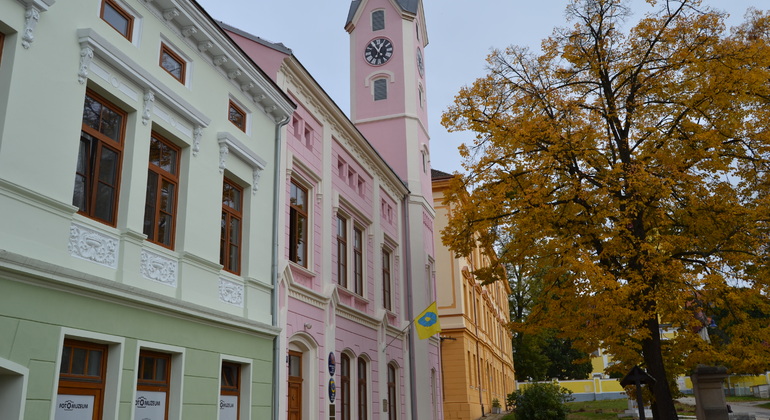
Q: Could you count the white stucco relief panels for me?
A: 3